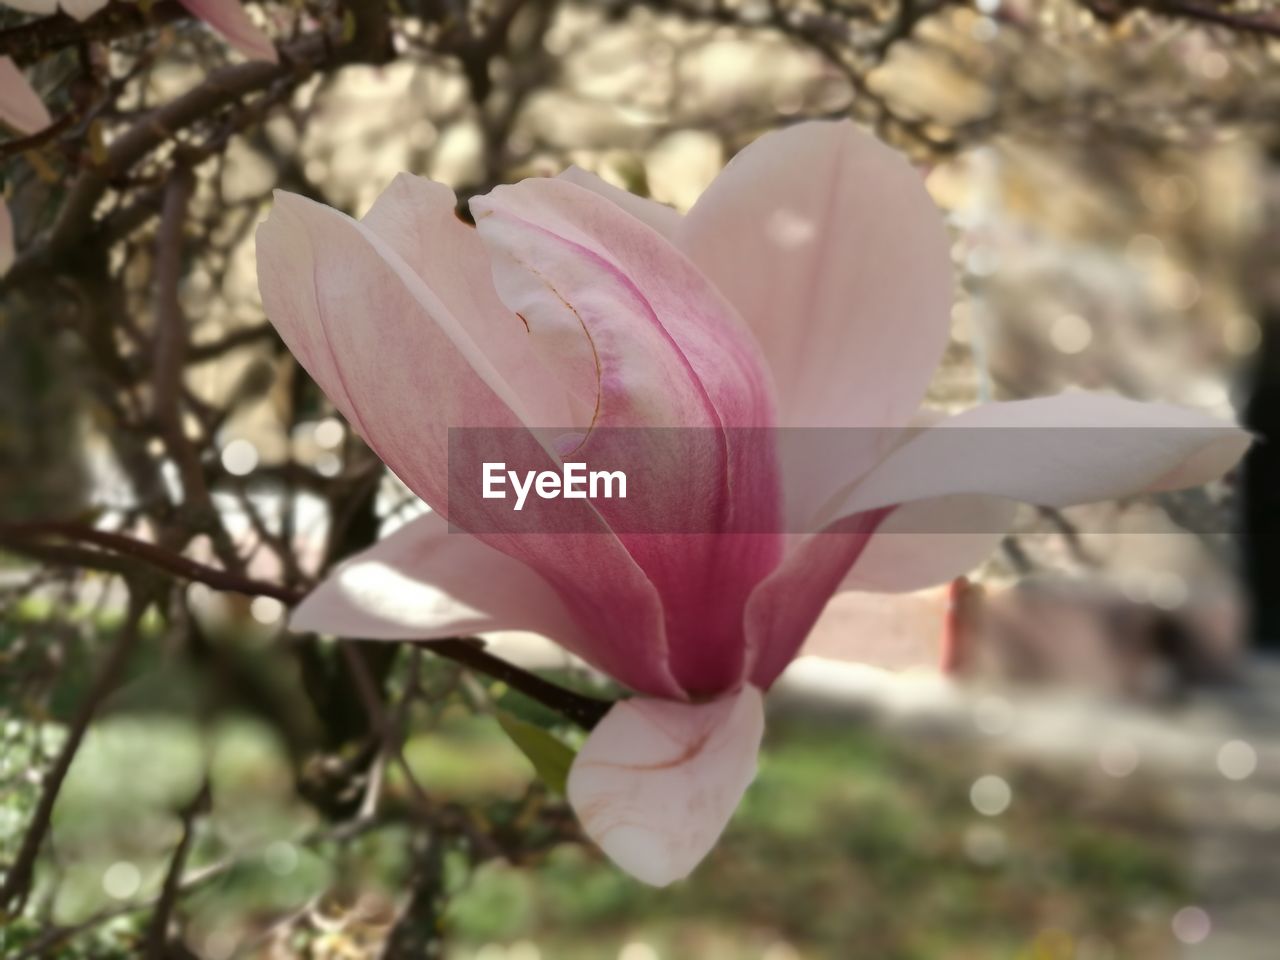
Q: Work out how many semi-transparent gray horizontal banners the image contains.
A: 1